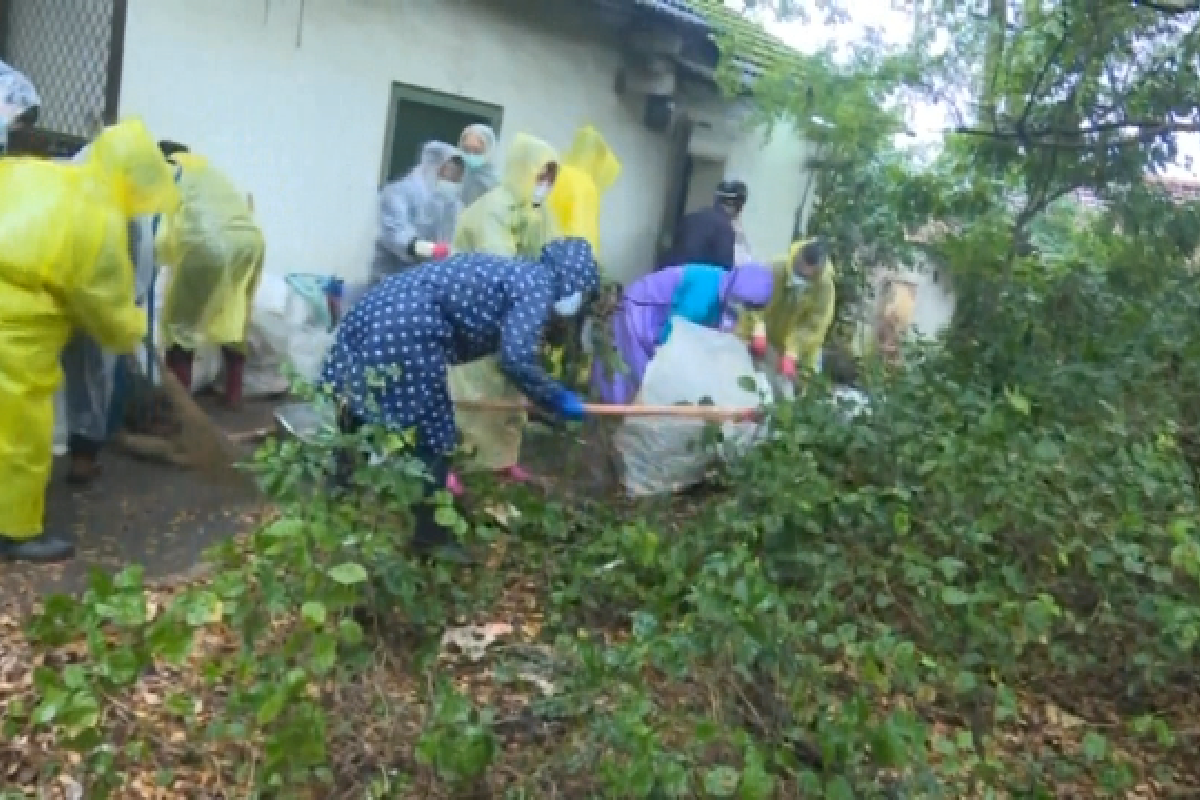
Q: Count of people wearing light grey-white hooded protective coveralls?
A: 2